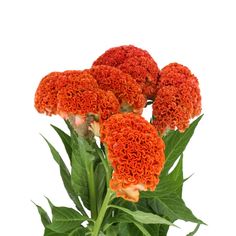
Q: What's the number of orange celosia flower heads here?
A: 5